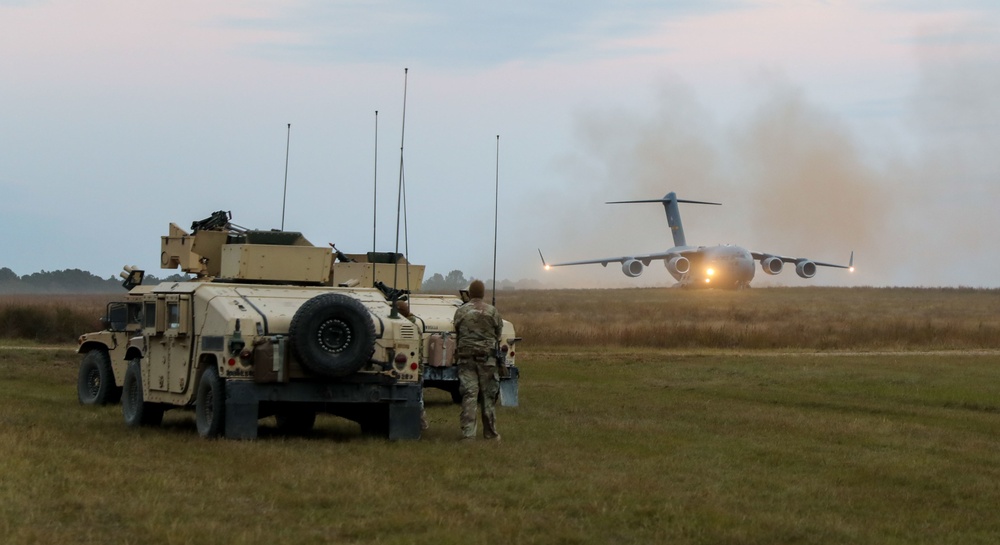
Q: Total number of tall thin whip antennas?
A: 5